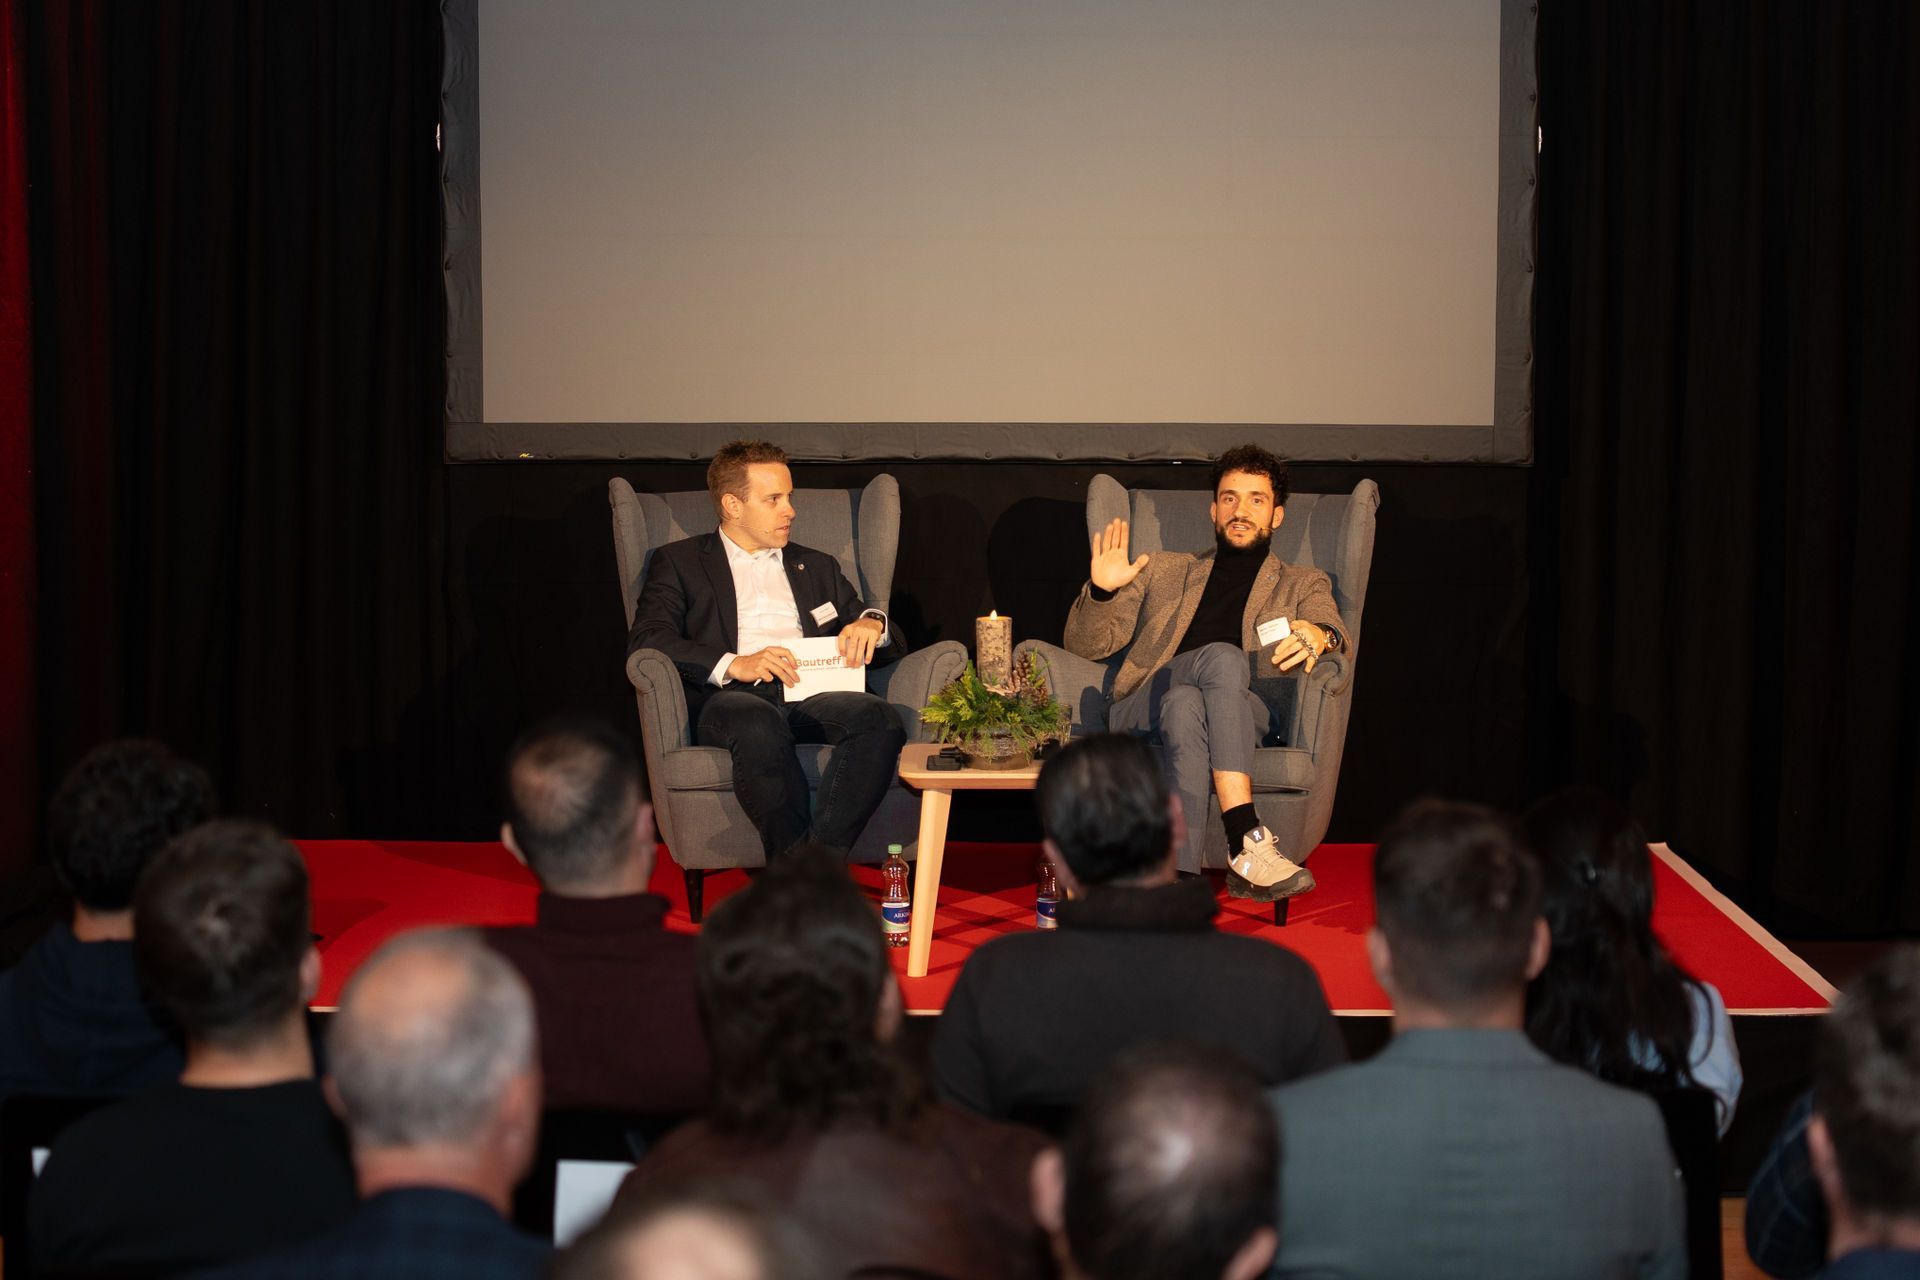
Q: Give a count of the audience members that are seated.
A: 11